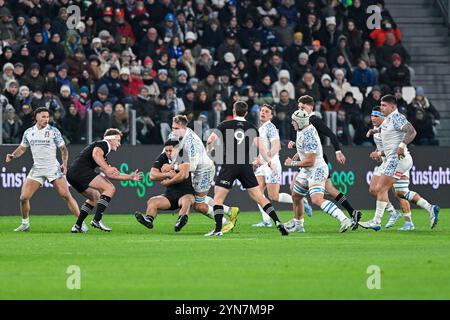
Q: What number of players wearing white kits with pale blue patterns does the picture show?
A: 6